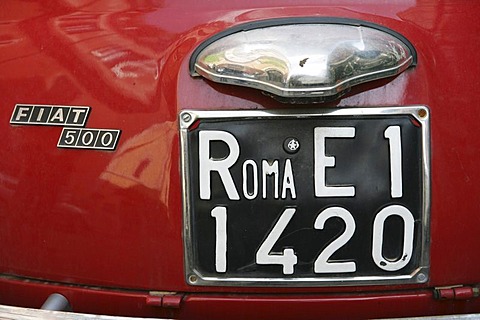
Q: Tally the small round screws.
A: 4